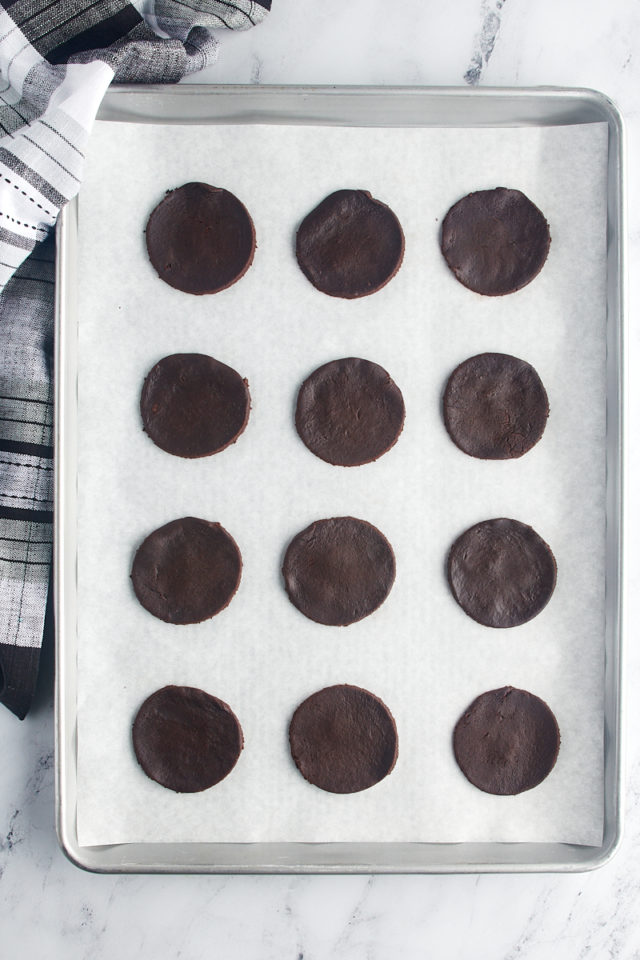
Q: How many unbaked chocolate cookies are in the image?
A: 12